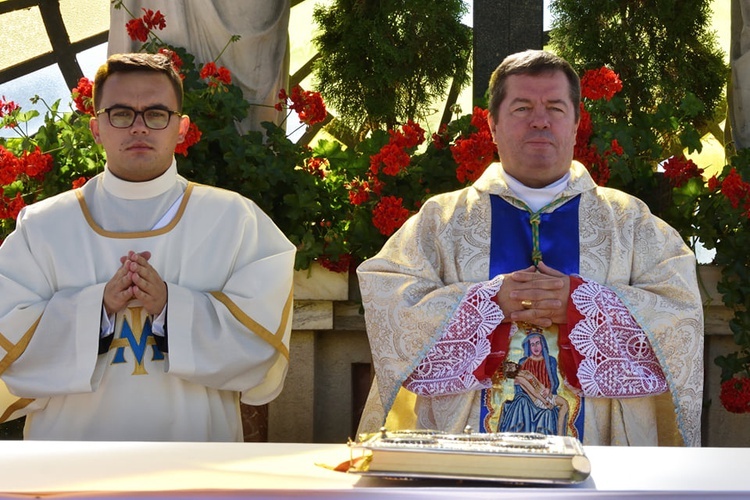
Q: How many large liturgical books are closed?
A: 1